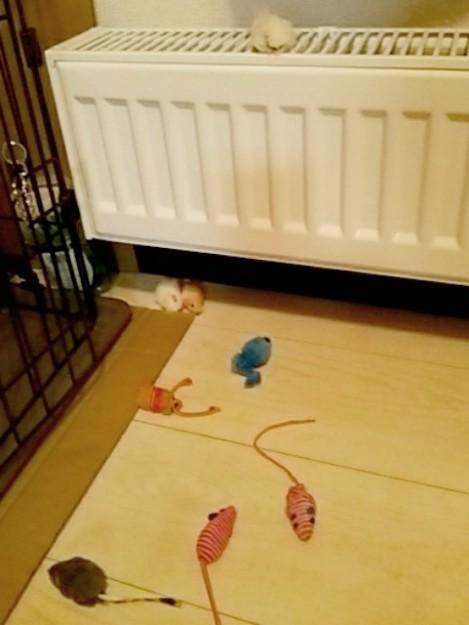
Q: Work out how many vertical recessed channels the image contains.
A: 11